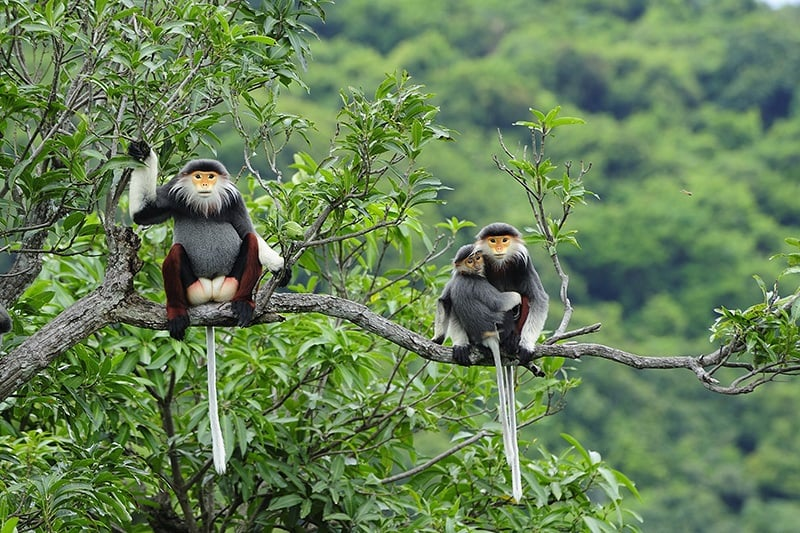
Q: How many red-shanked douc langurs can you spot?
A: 3